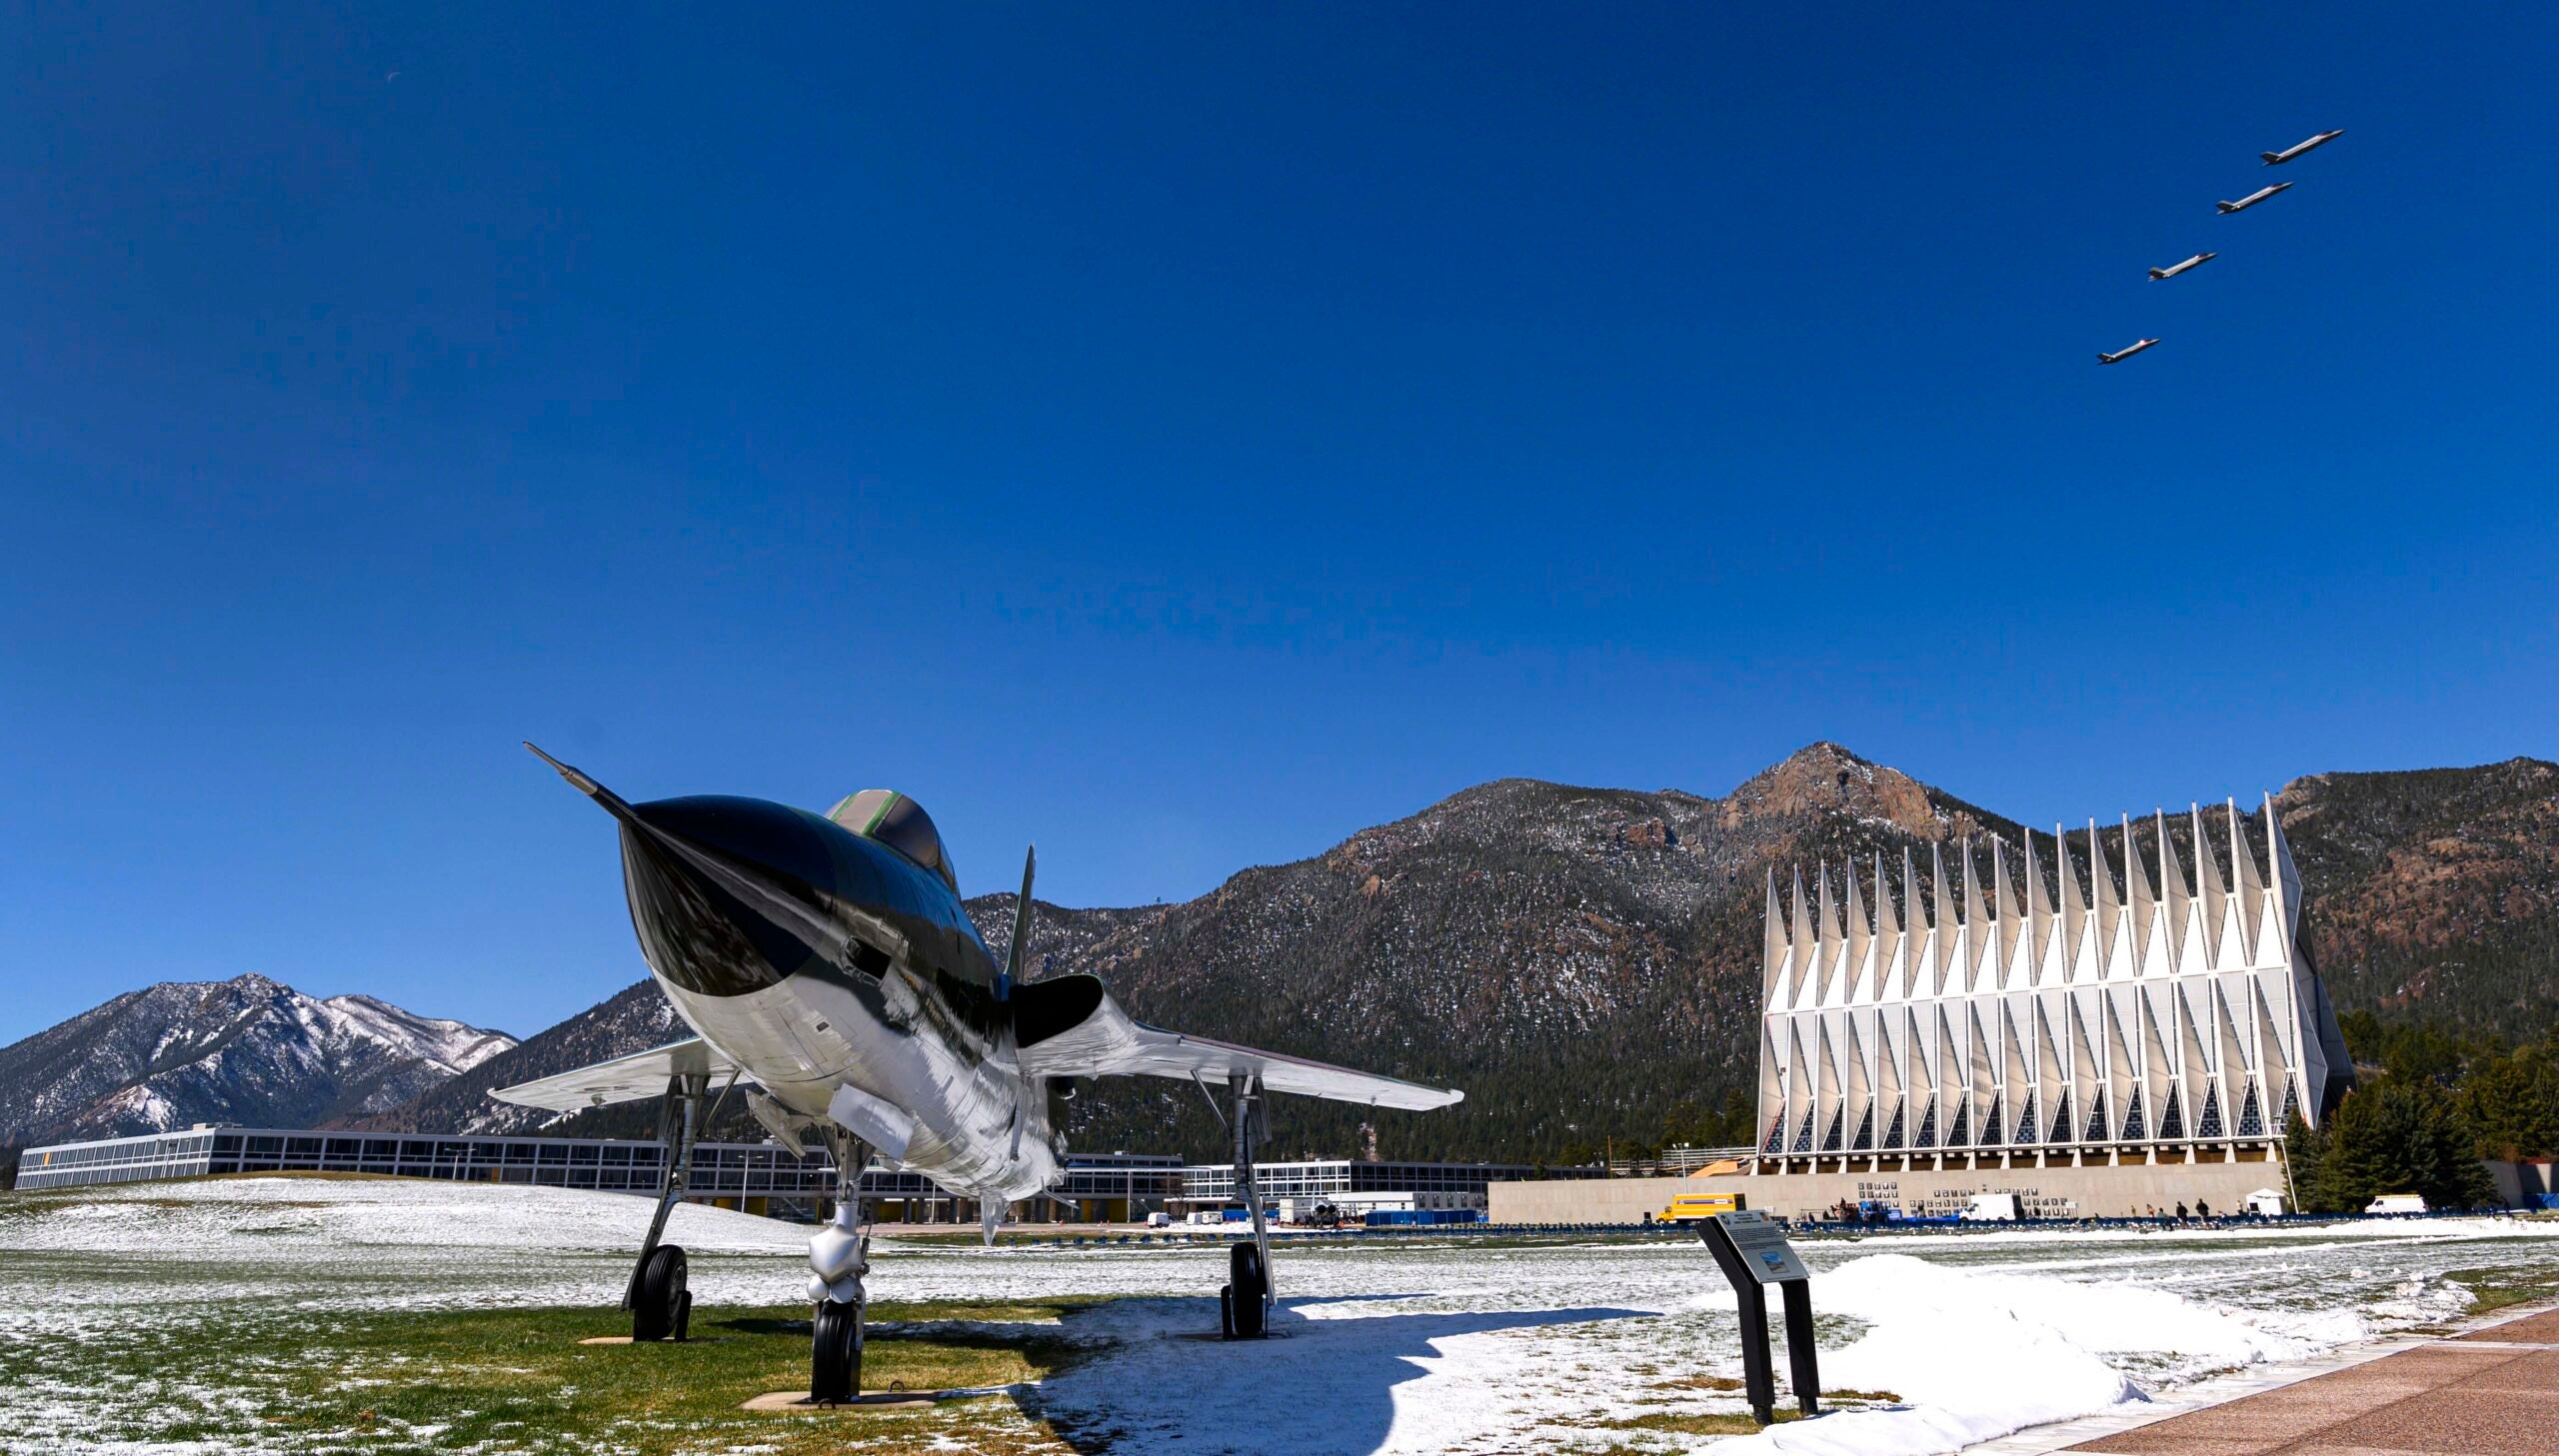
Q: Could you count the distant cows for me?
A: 0